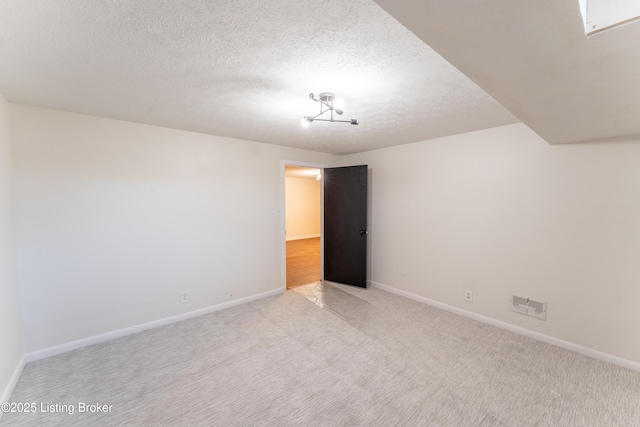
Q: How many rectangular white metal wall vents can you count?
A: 1